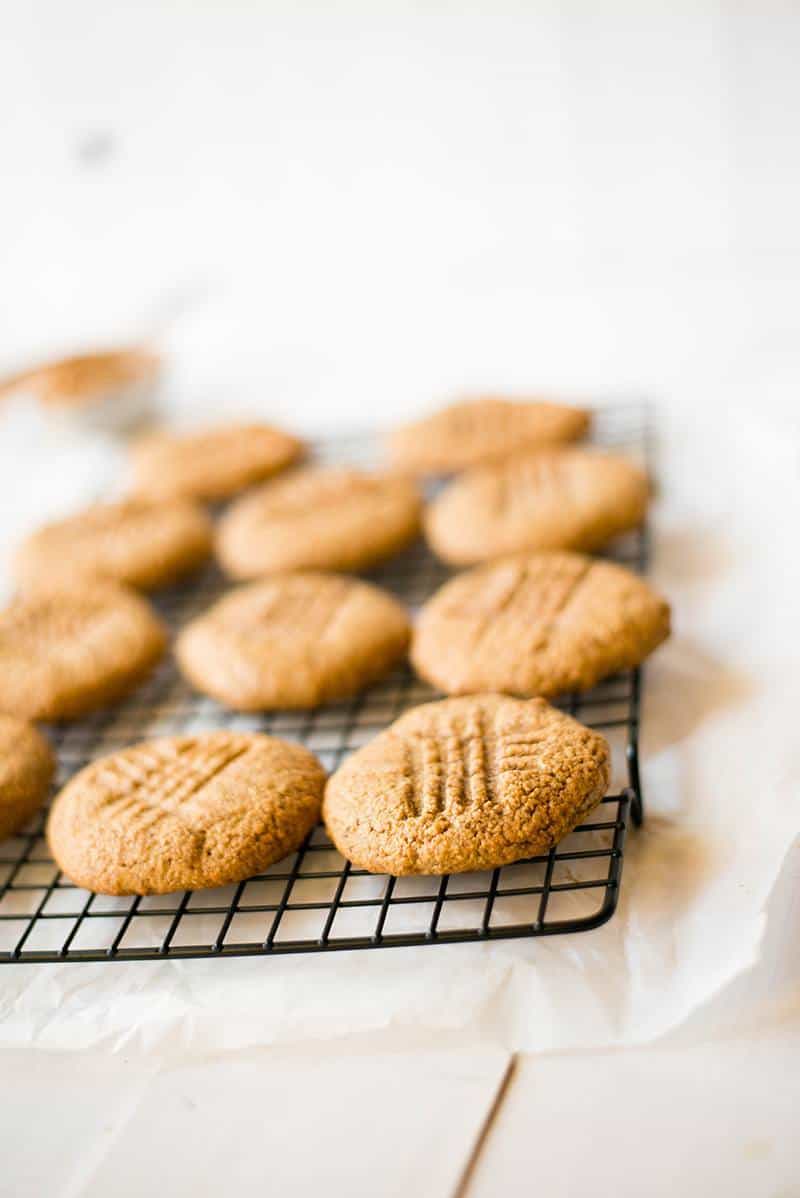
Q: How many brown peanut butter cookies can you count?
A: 11